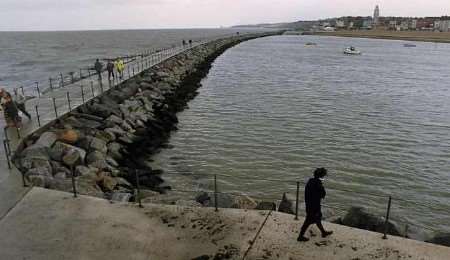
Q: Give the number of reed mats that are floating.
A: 0